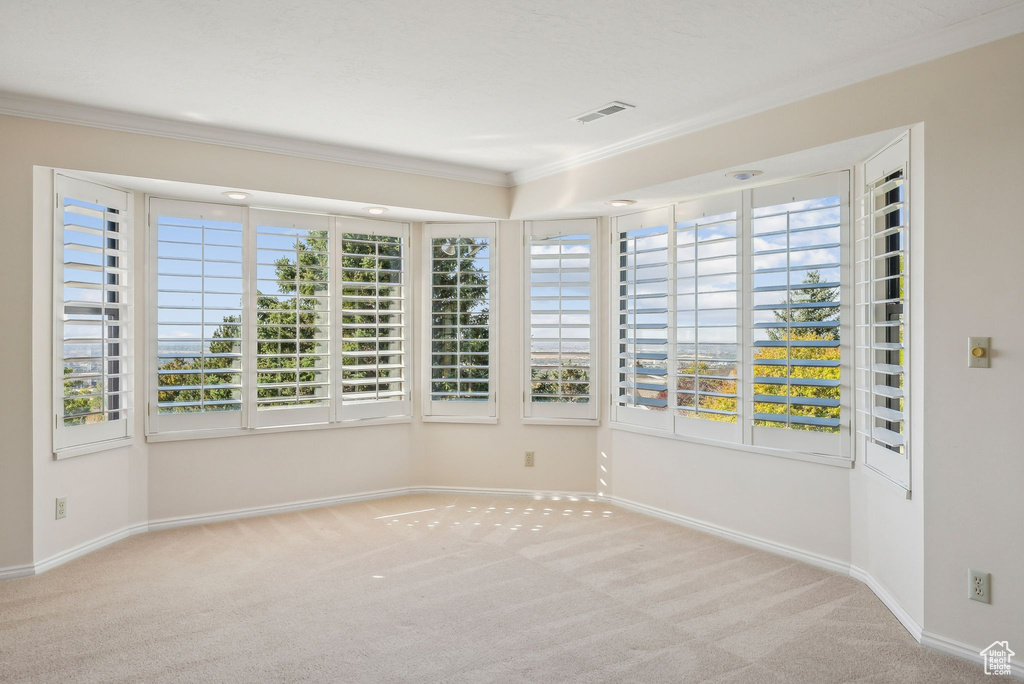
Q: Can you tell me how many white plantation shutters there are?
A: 10